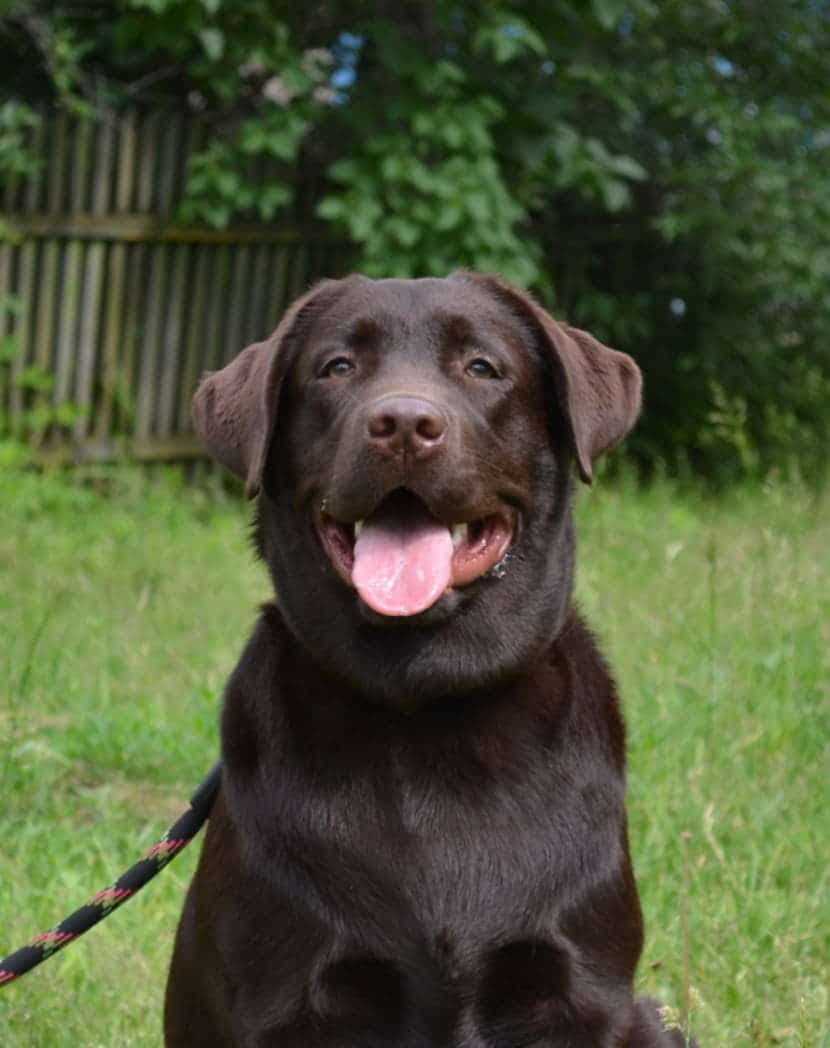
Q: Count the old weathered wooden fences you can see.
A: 1